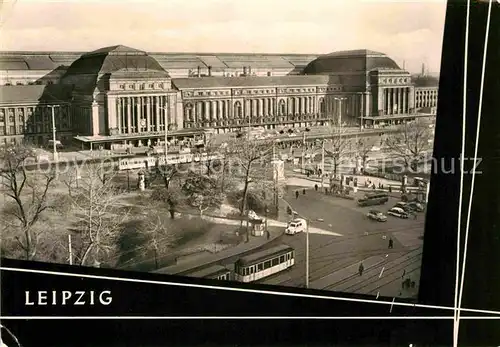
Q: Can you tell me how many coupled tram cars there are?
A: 2